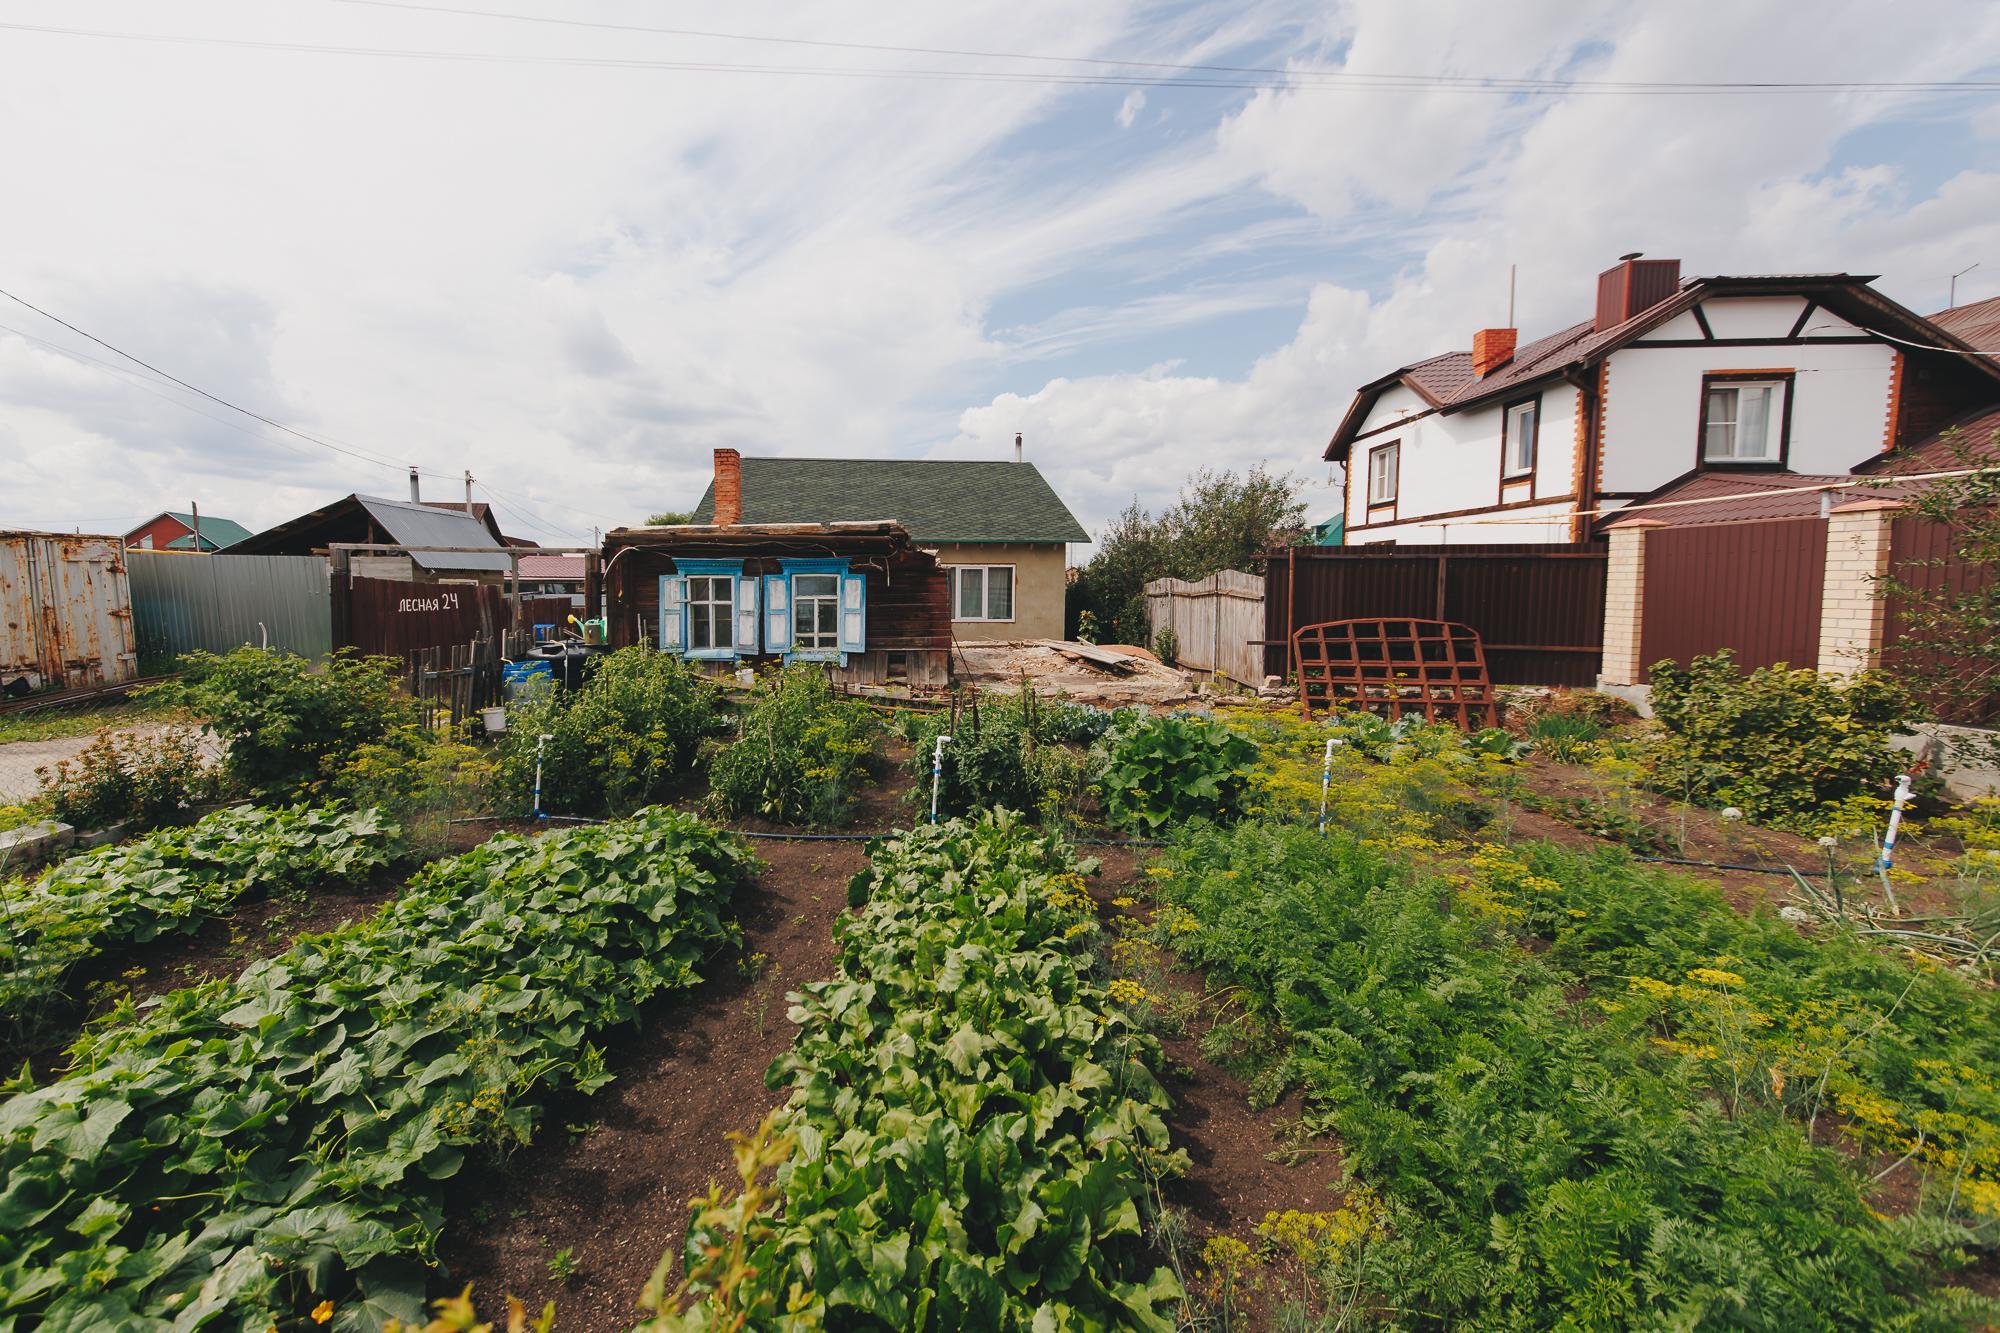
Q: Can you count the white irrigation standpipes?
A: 4